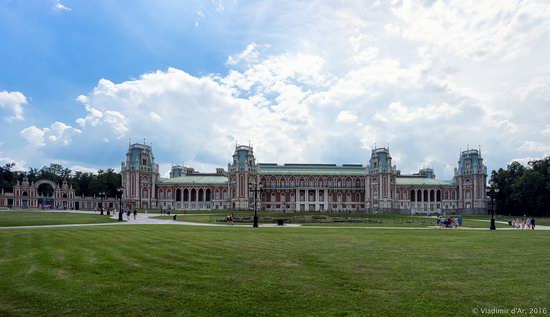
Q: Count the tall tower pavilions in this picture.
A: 4